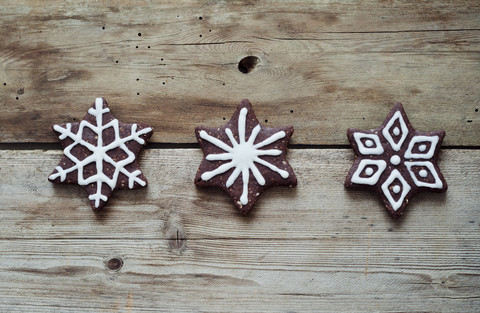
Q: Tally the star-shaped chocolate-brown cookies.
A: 3